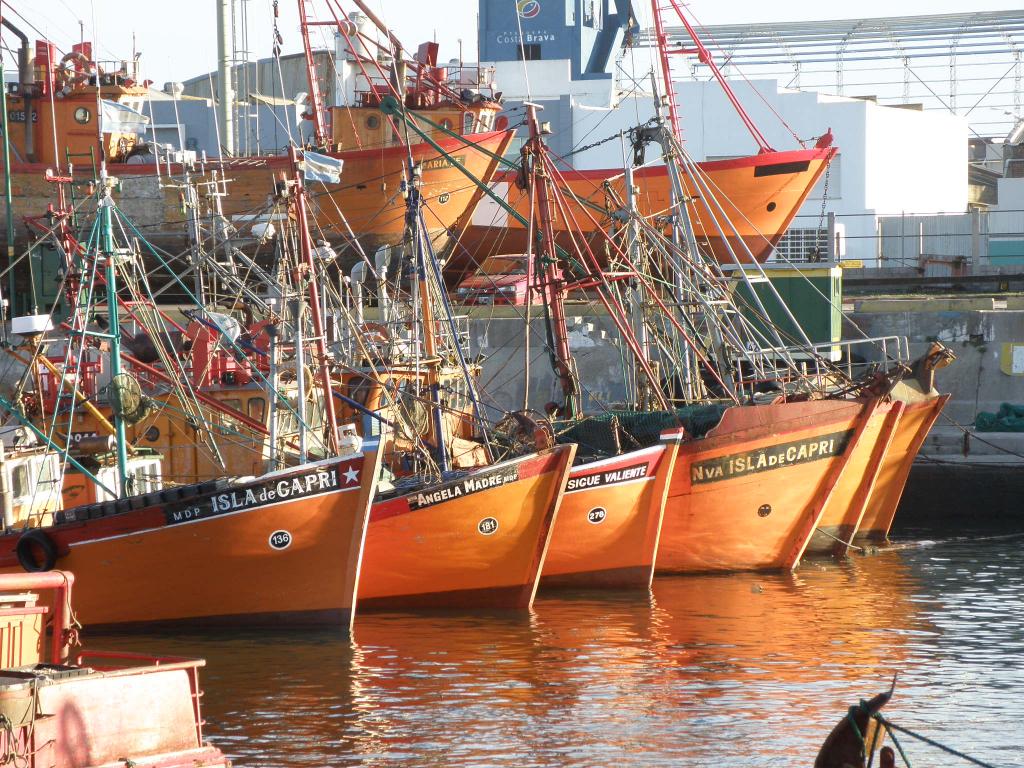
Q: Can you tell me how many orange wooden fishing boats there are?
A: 8